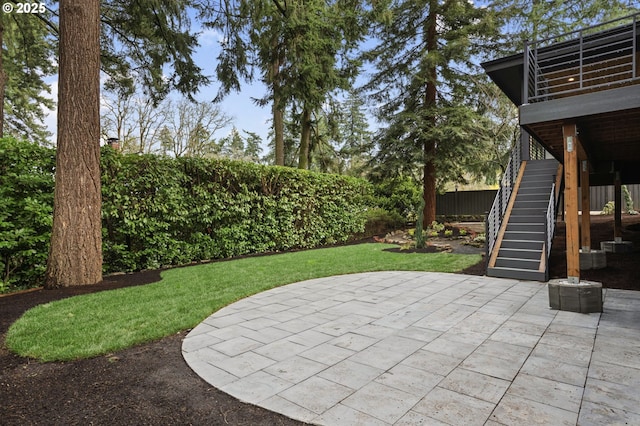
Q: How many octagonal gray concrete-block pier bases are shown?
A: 3